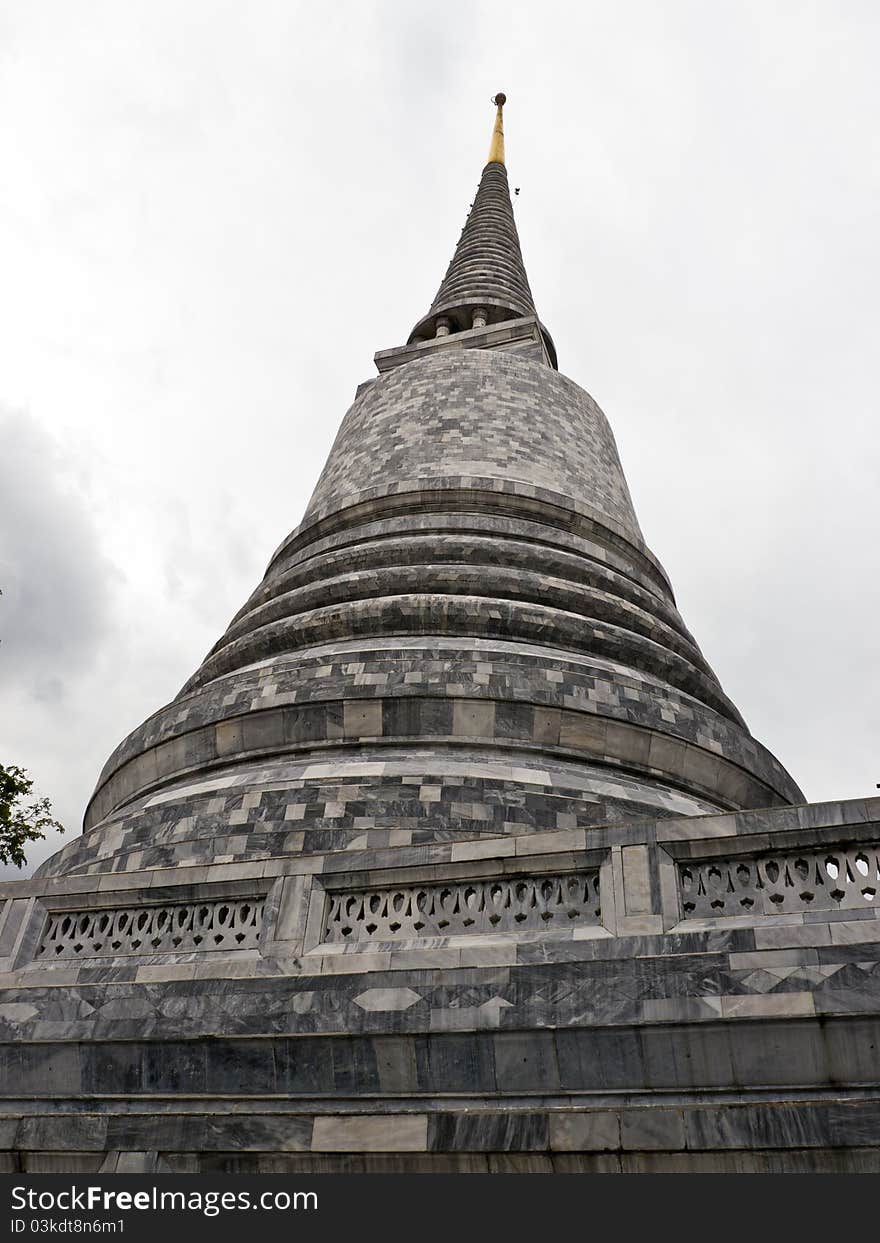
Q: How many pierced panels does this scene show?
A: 3